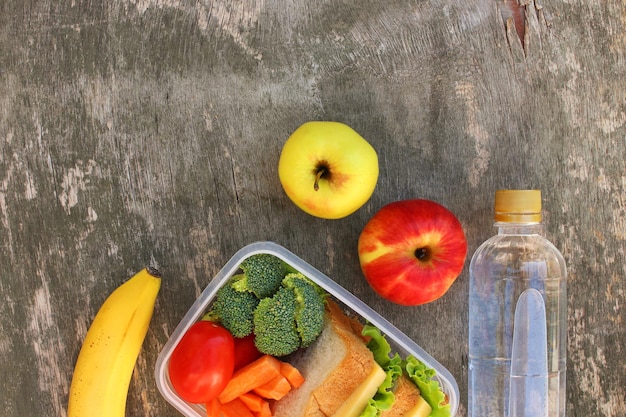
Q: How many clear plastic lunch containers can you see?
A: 1